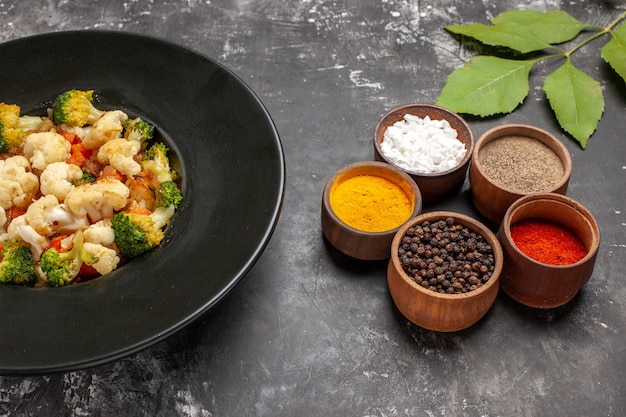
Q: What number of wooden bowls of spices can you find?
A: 5